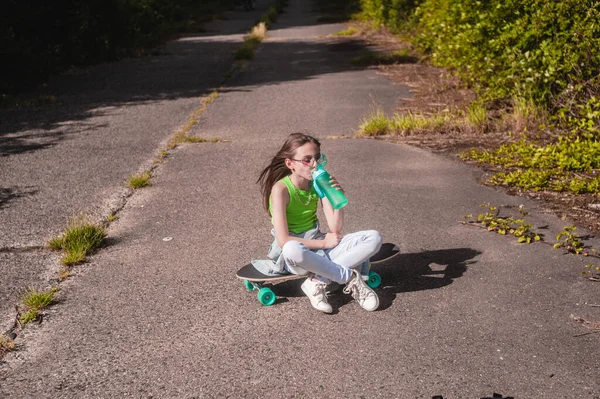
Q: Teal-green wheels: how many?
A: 3